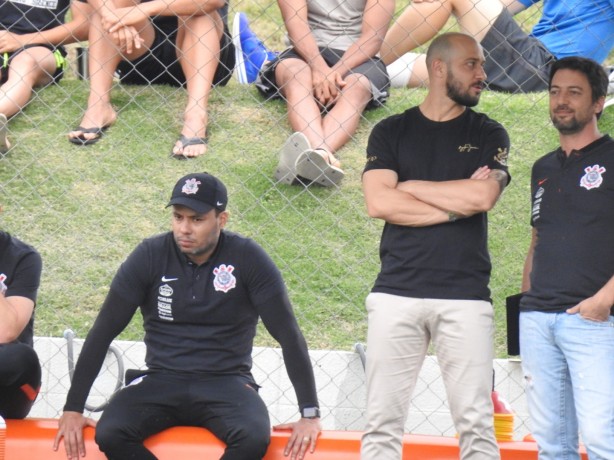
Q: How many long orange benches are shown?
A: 1